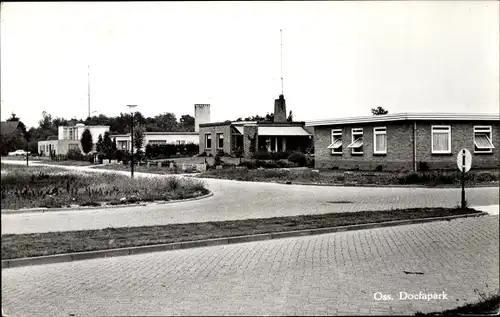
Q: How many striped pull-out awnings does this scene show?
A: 0